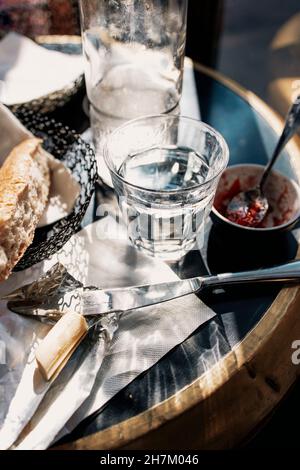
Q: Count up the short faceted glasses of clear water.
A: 1